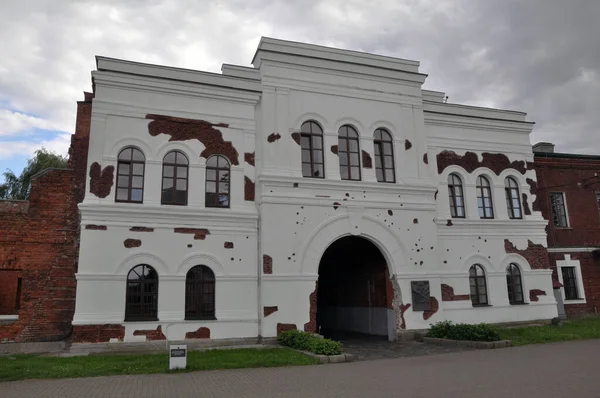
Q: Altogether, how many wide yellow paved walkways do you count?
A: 0